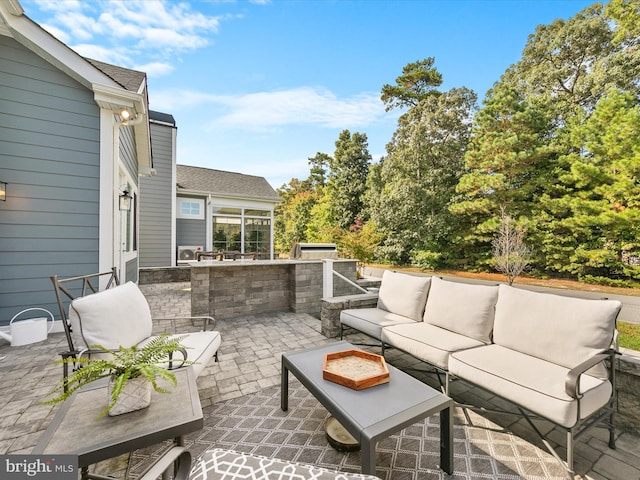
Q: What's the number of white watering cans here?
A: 1